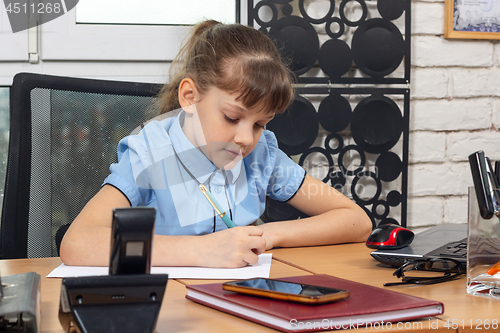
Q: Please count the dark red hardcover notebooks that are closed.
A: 1